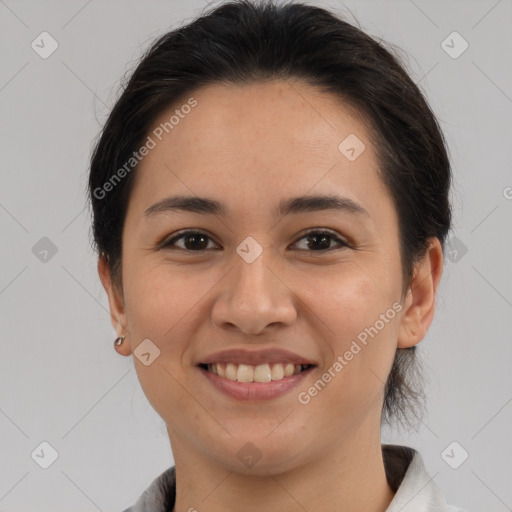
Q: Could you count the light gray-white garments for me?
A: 1